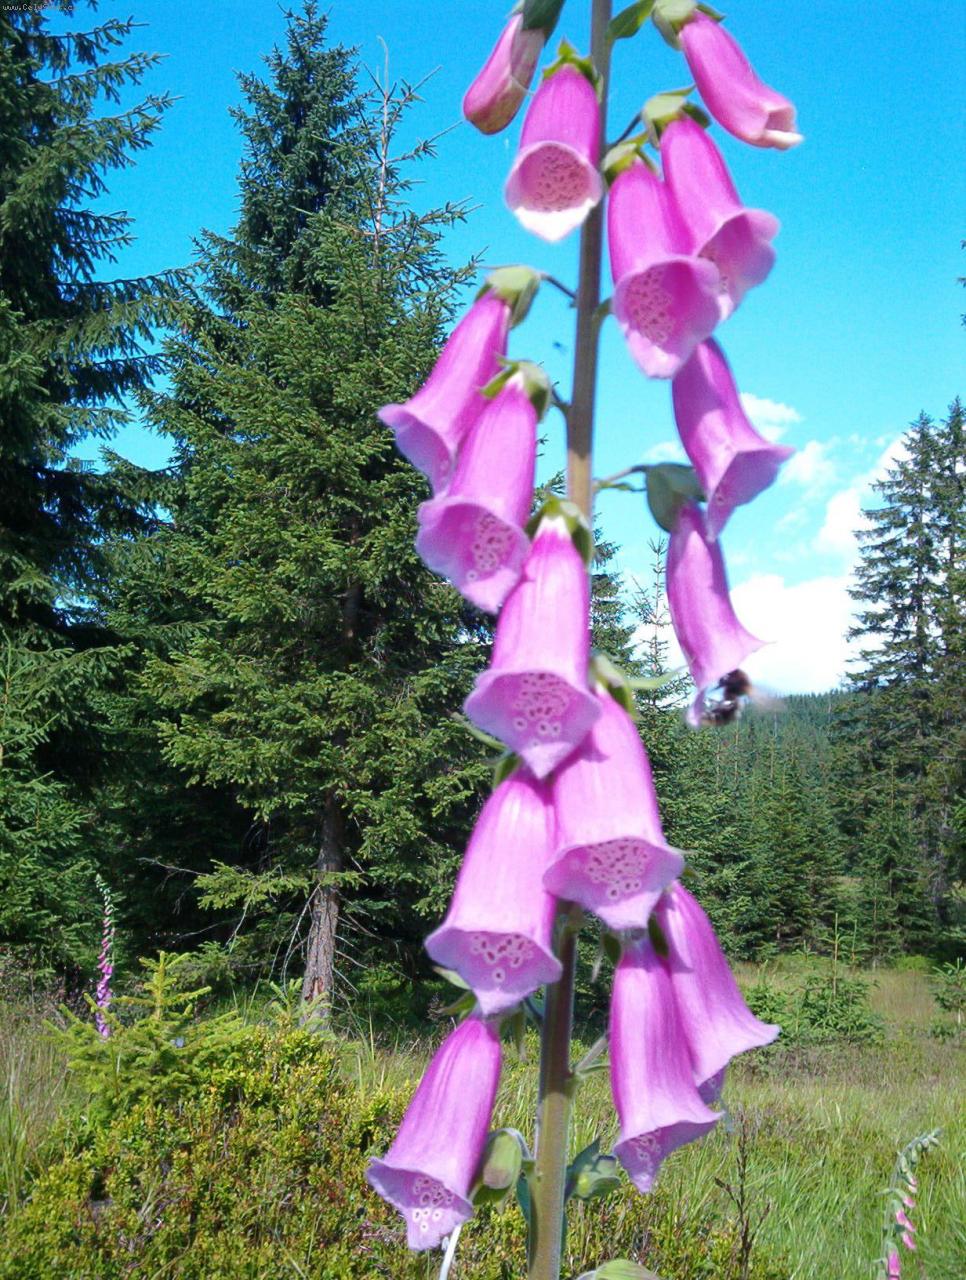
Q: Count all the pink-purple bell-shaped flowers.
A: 15